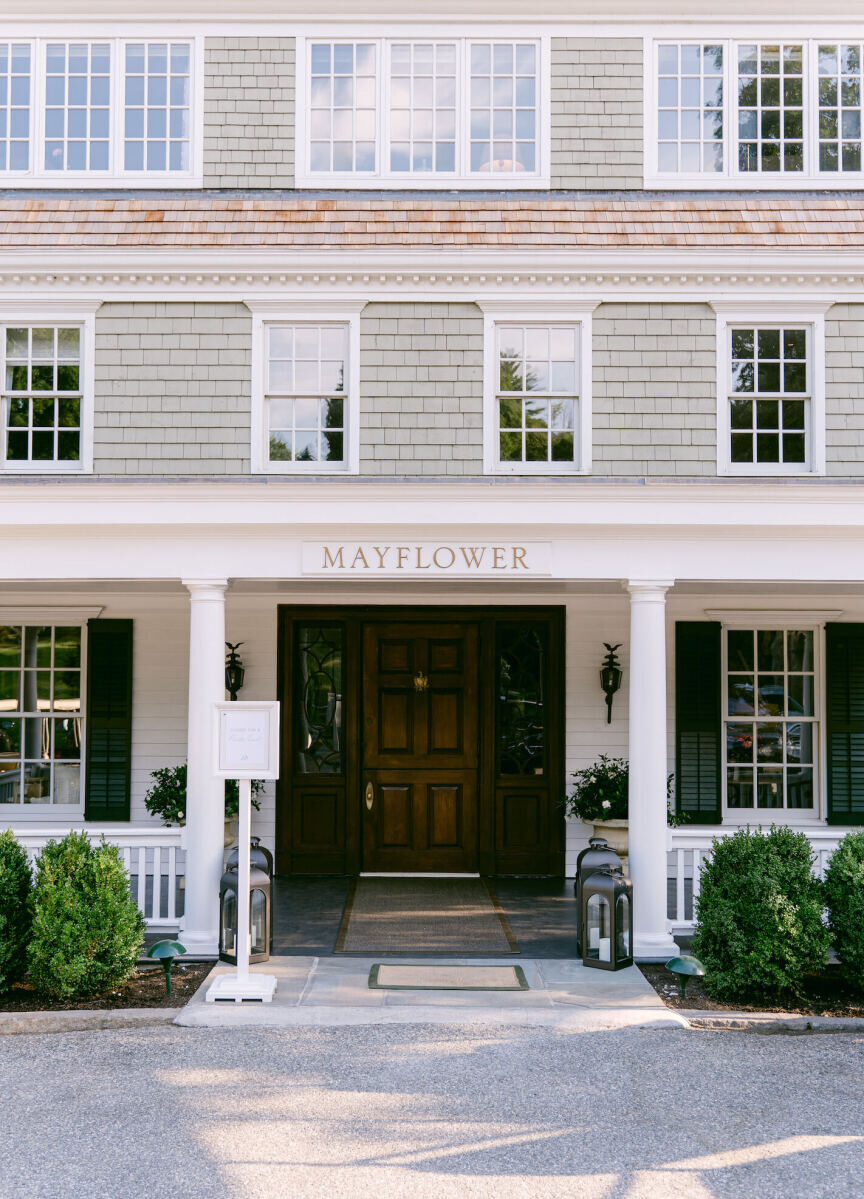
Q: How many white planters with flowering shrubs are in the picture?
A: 2